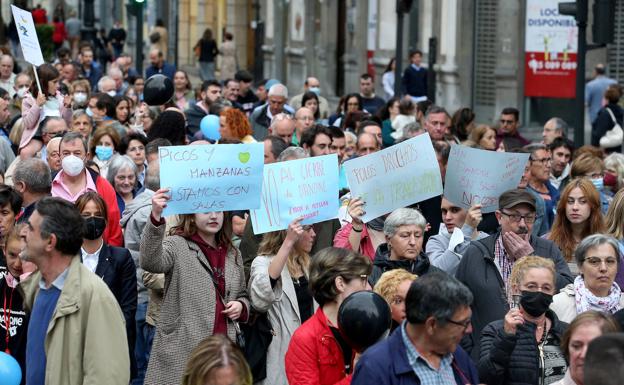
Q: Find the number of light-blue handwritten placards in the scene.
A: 4